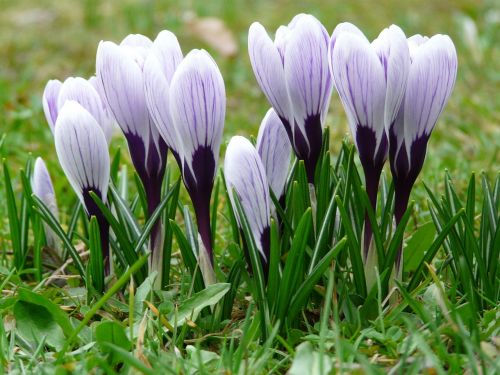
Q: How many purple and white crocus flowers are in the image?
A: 10